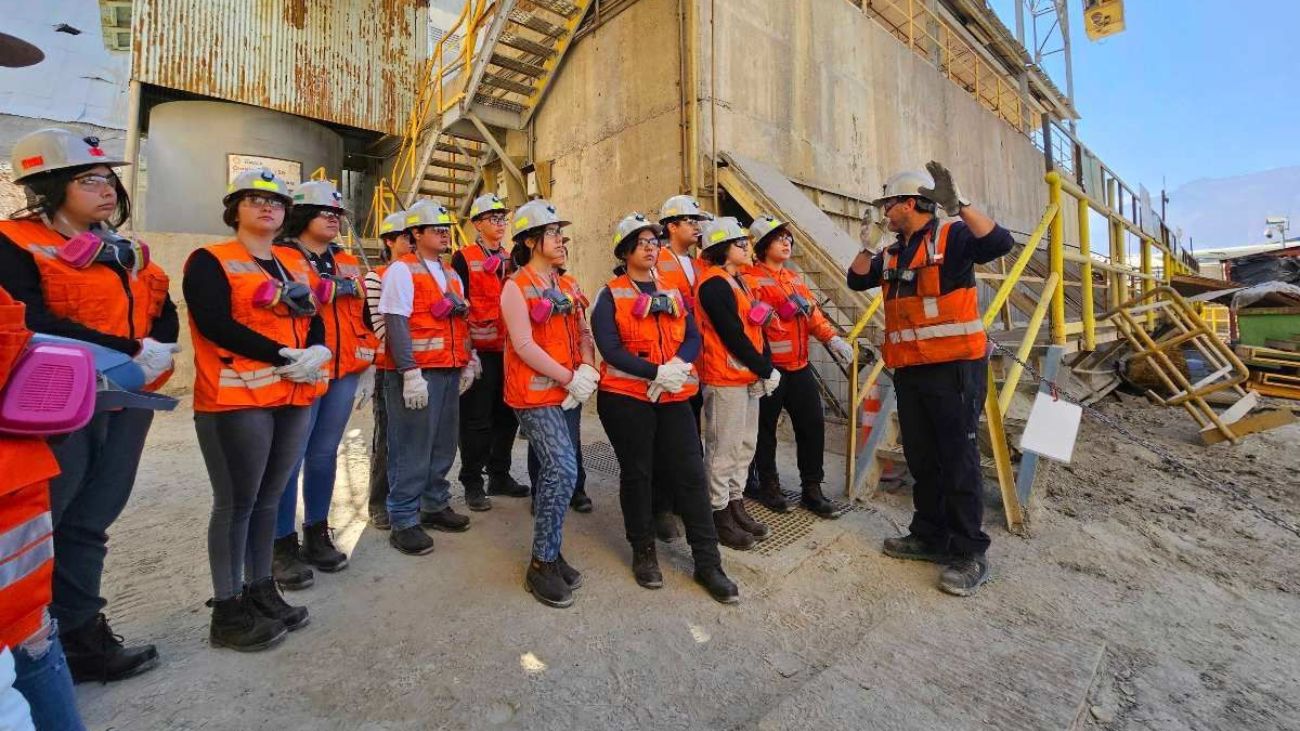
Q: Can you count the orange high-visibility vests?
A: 14